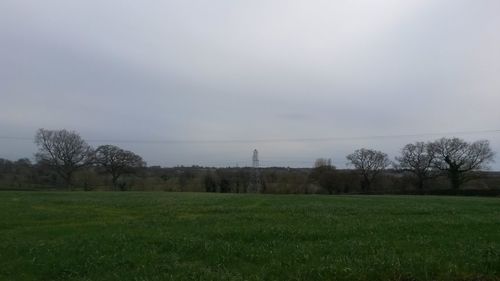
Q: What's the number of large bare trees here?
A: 5